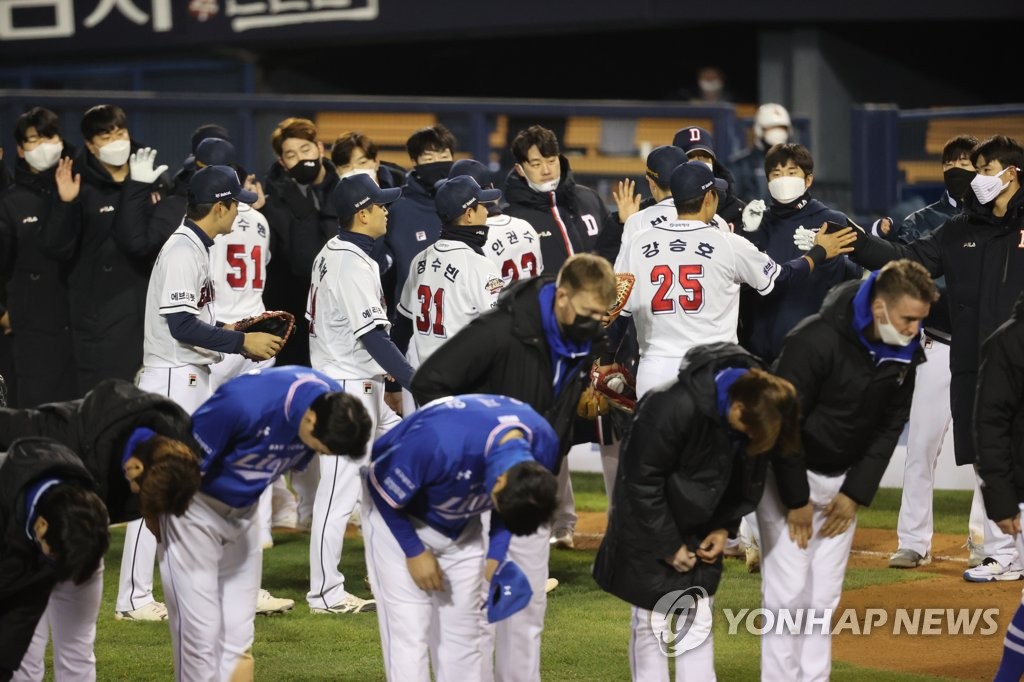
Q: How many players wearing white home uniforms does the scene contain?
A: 7